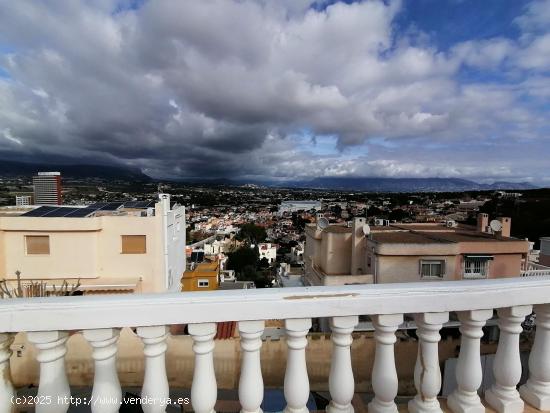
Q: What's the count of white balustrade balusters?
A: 13